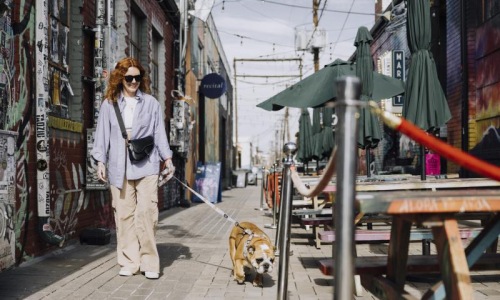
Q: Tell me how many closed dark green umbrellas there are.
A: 5